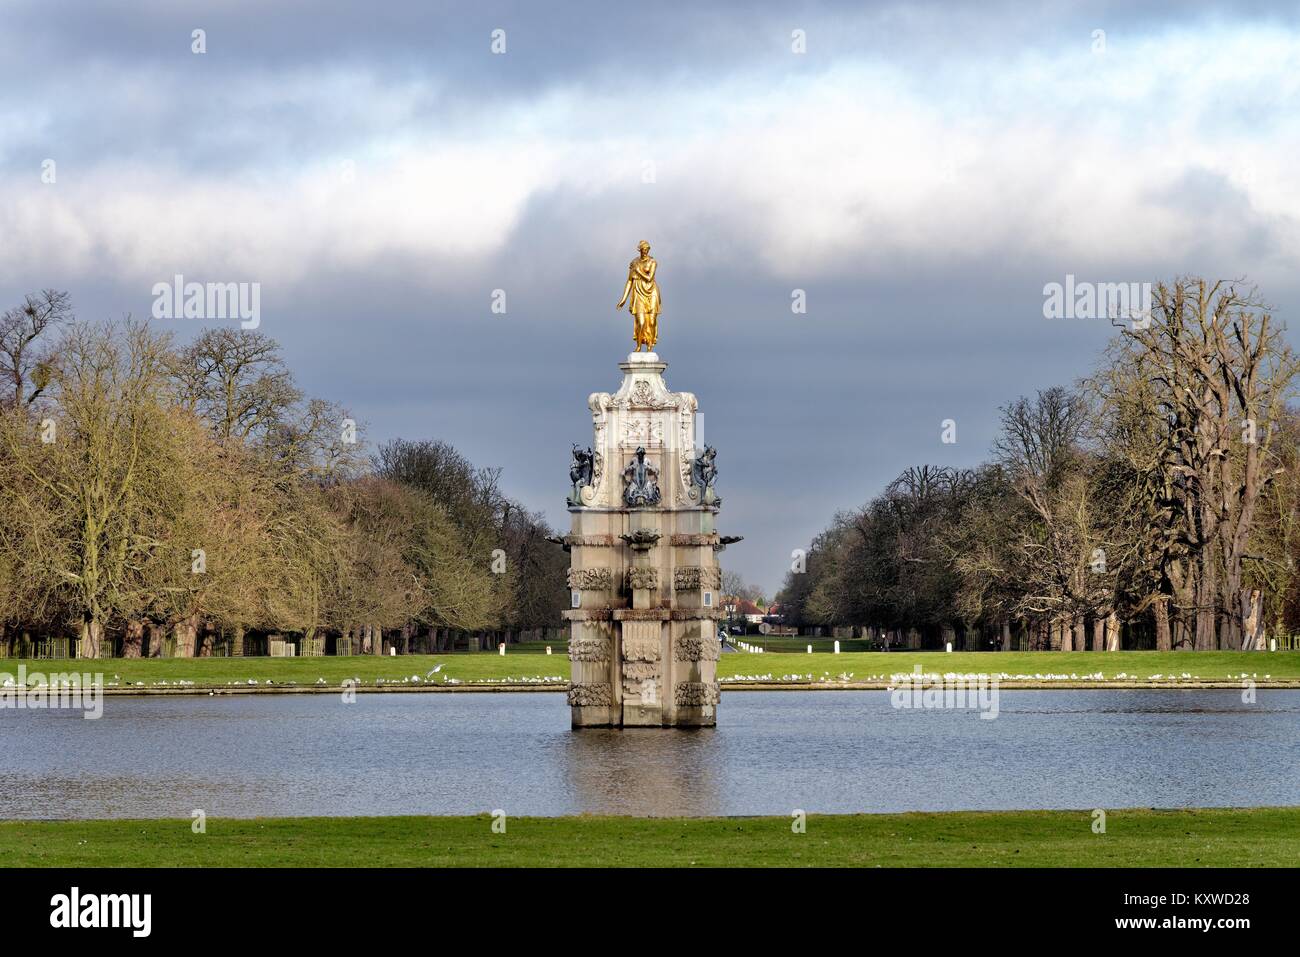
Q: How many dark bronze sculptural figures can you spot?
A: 3